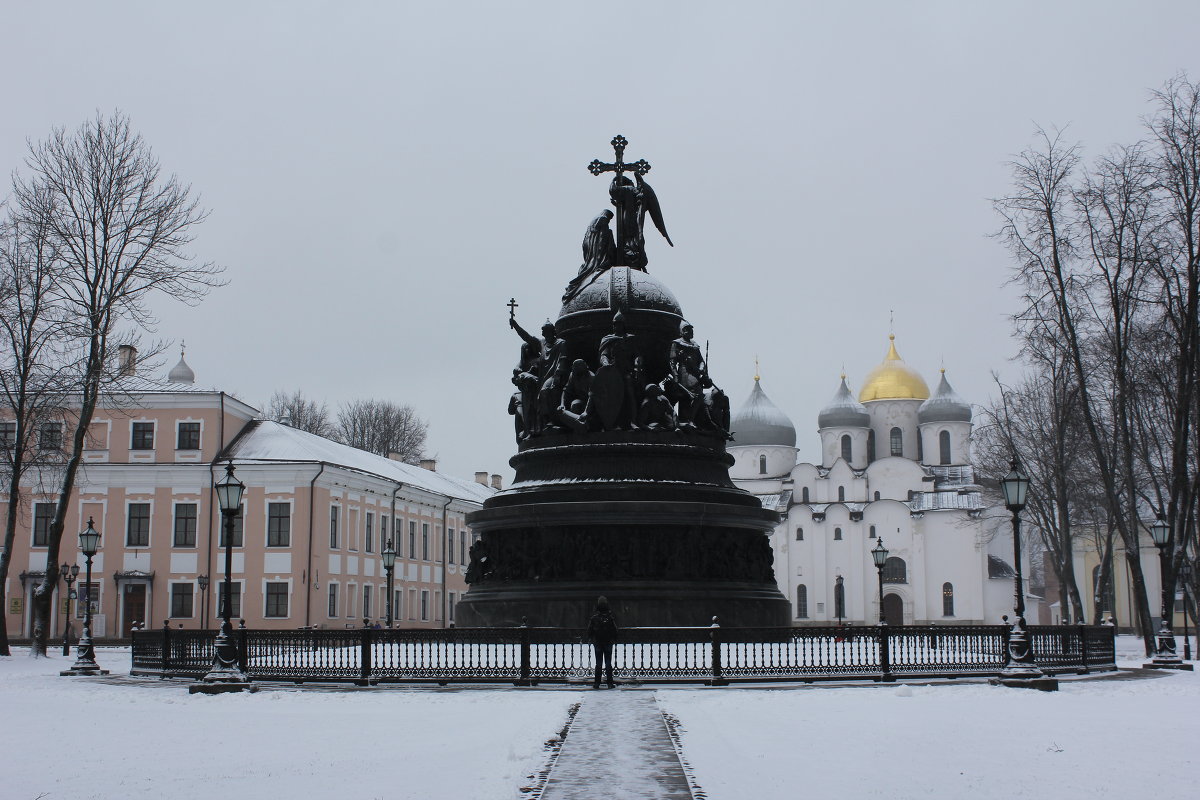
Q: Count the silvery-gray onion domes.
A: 4